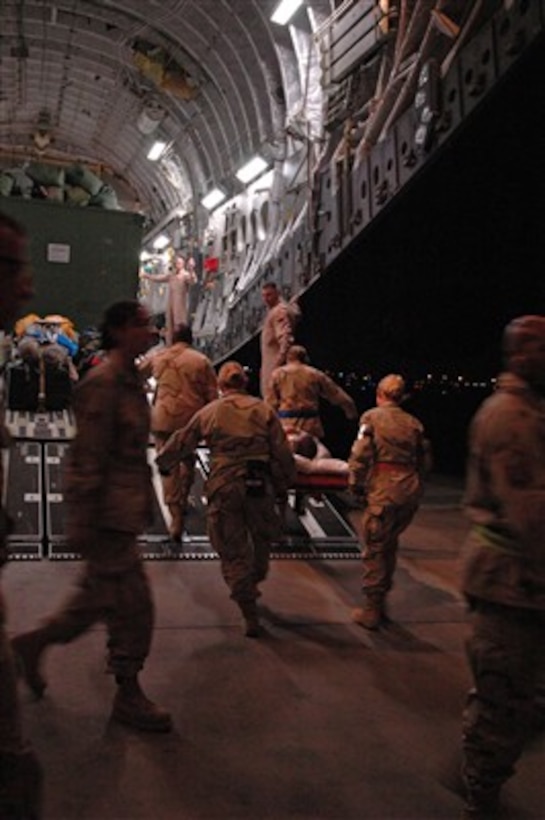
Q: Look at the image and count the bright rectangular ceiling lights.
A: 5